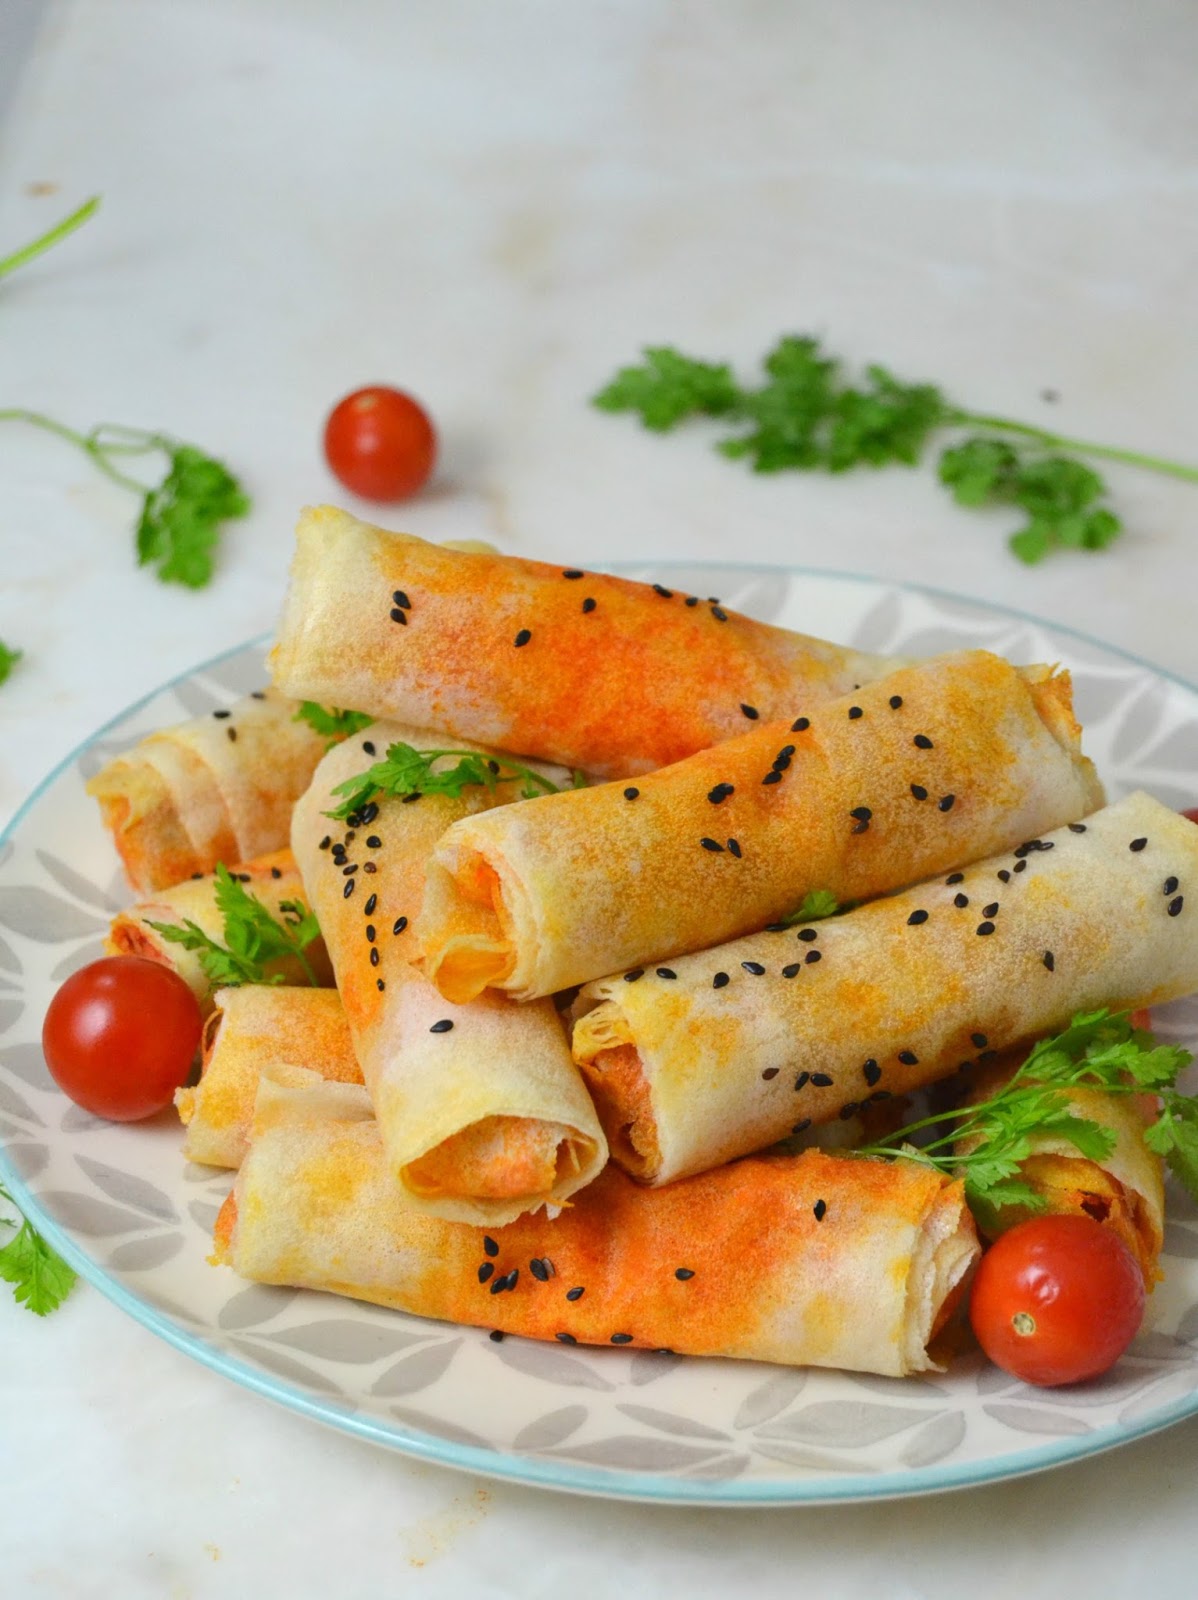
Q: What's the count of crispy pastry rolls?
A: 9